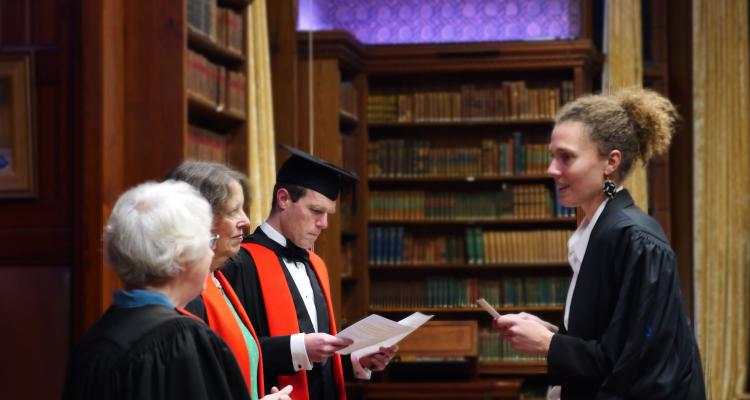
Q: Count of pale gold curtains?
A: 3